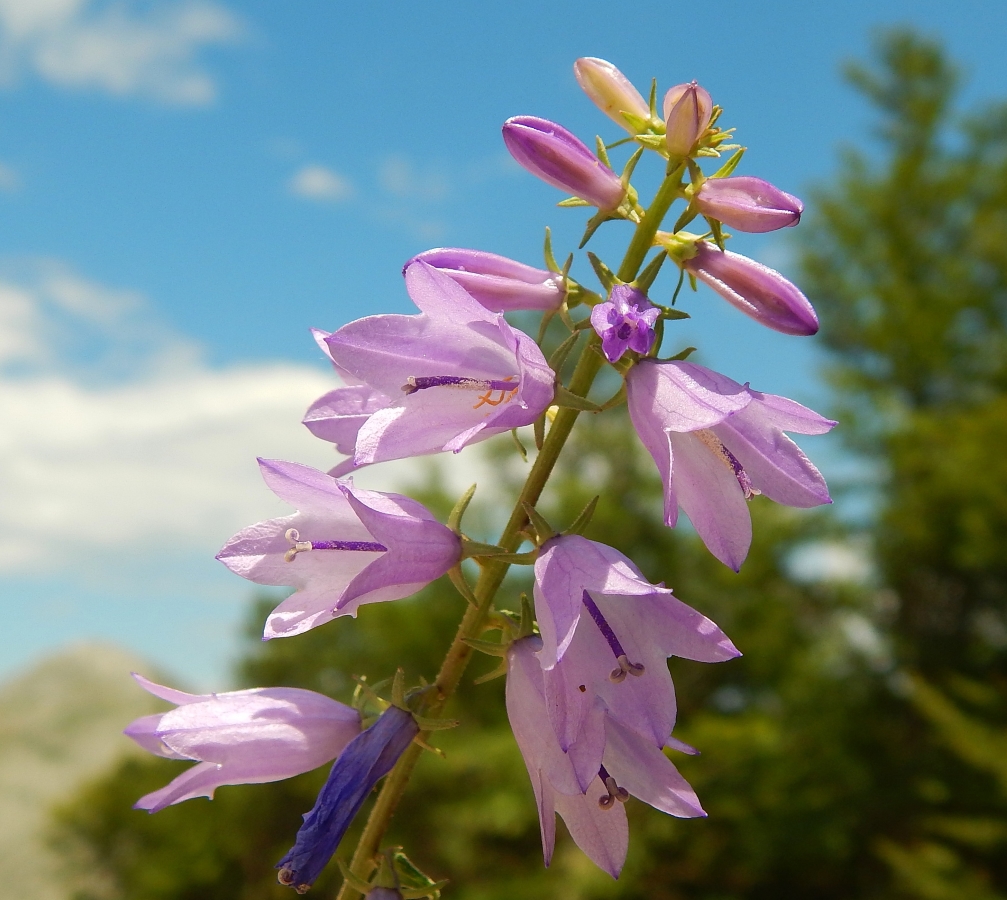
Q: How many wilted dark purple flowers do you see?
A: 1